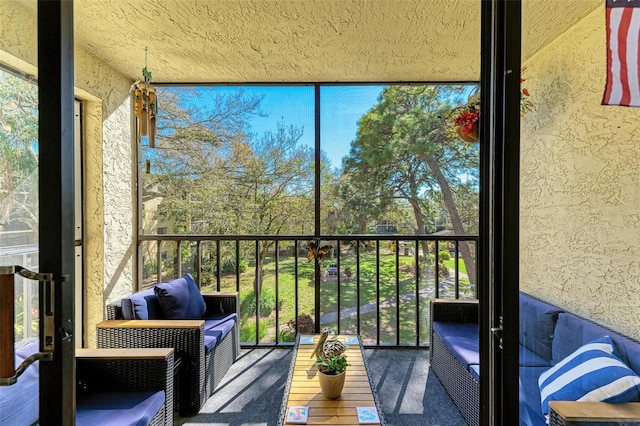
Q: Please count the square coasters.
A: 4